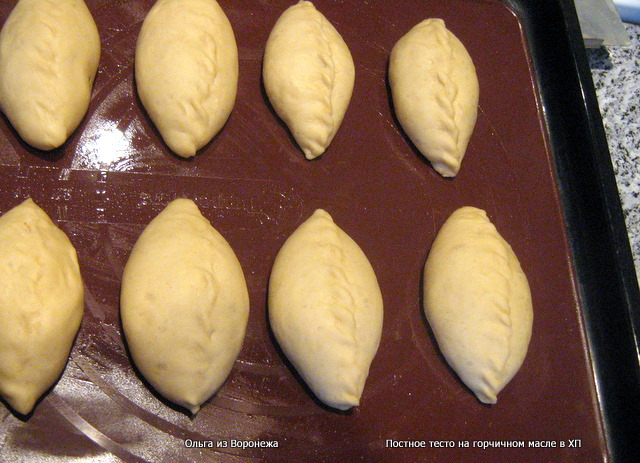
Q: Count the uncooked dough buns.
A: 8